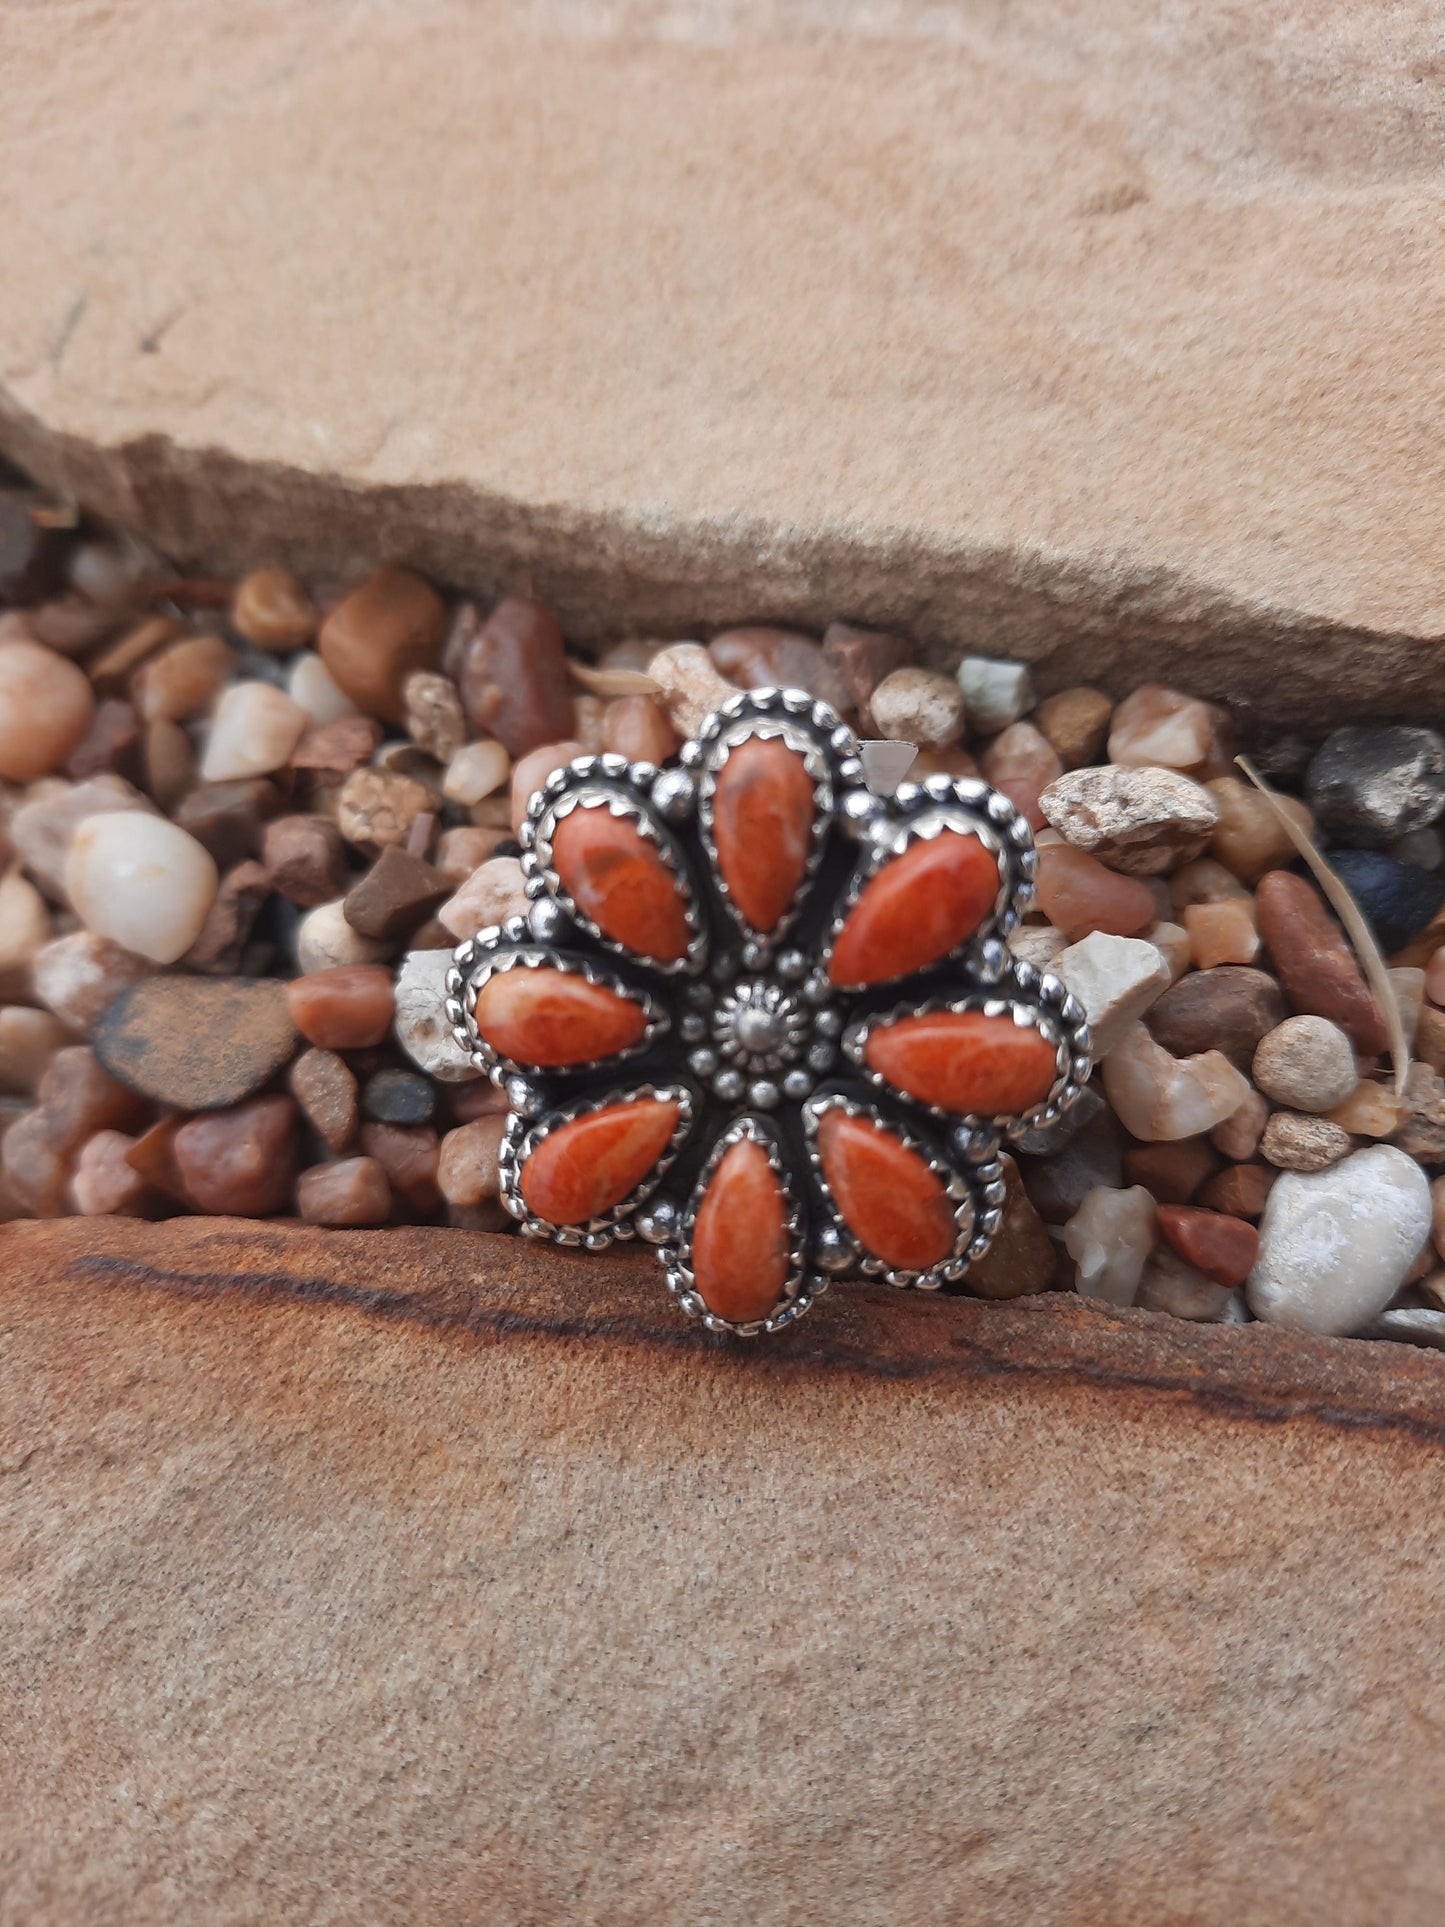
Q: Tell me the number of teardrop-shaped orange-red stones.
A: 8